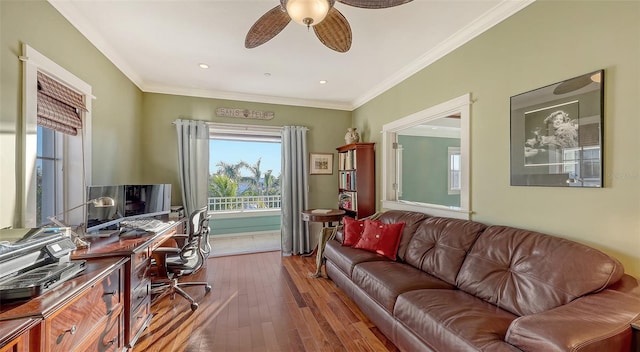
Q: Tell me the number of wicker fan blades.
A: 3